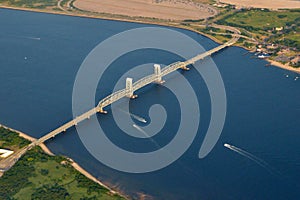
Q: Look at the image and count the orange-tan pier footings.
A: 4